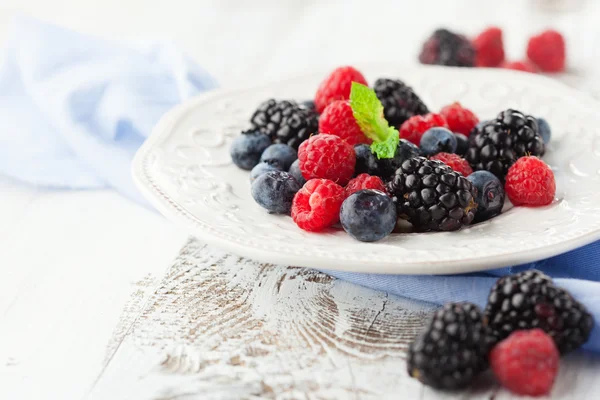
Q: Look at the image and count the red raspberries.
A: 13